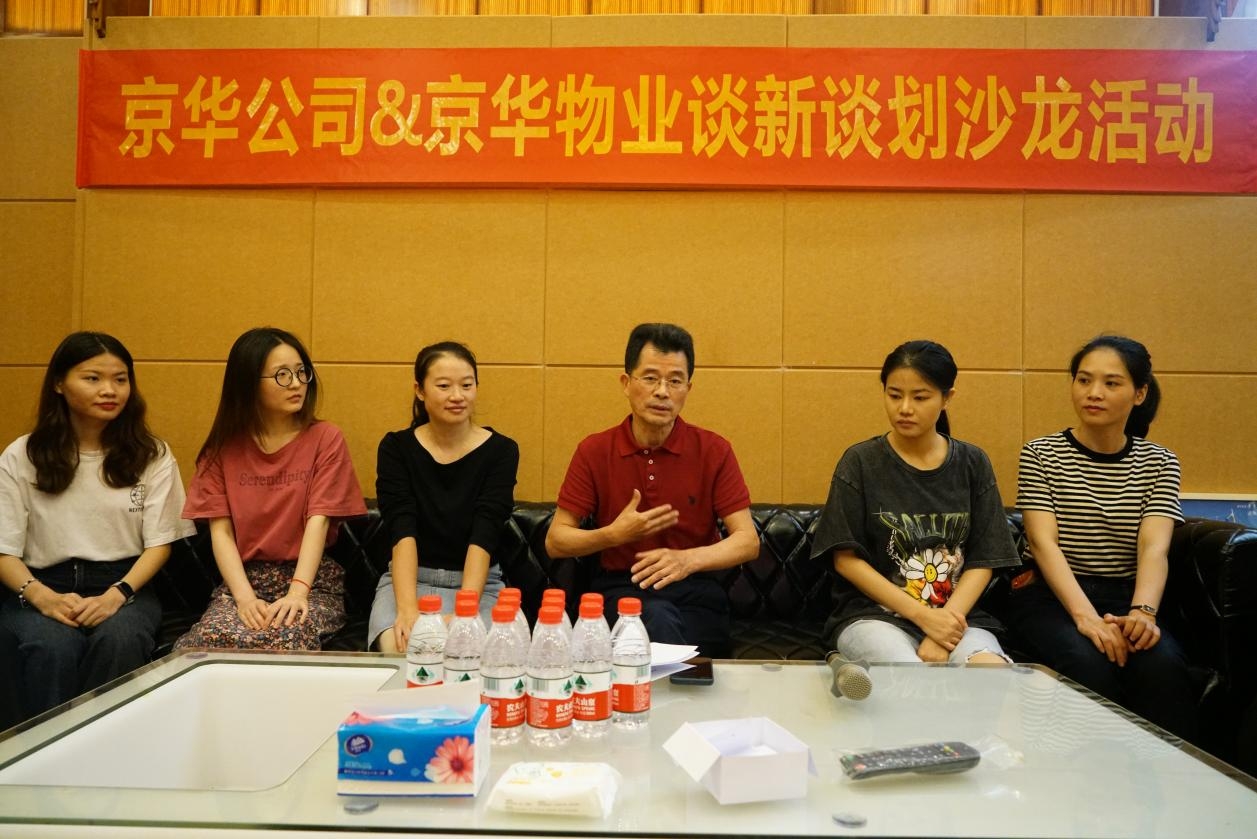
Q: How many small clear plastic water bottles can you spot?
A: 12